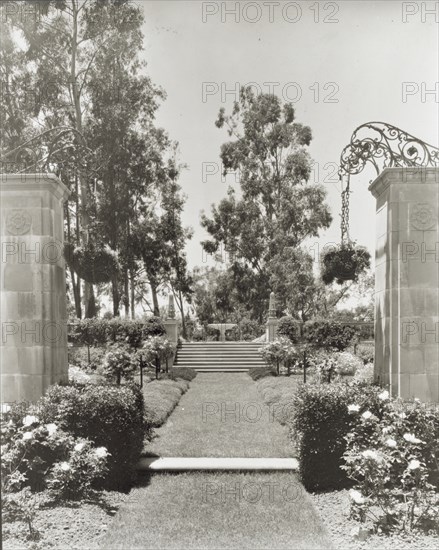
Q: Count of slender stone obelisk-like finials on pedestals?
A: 2